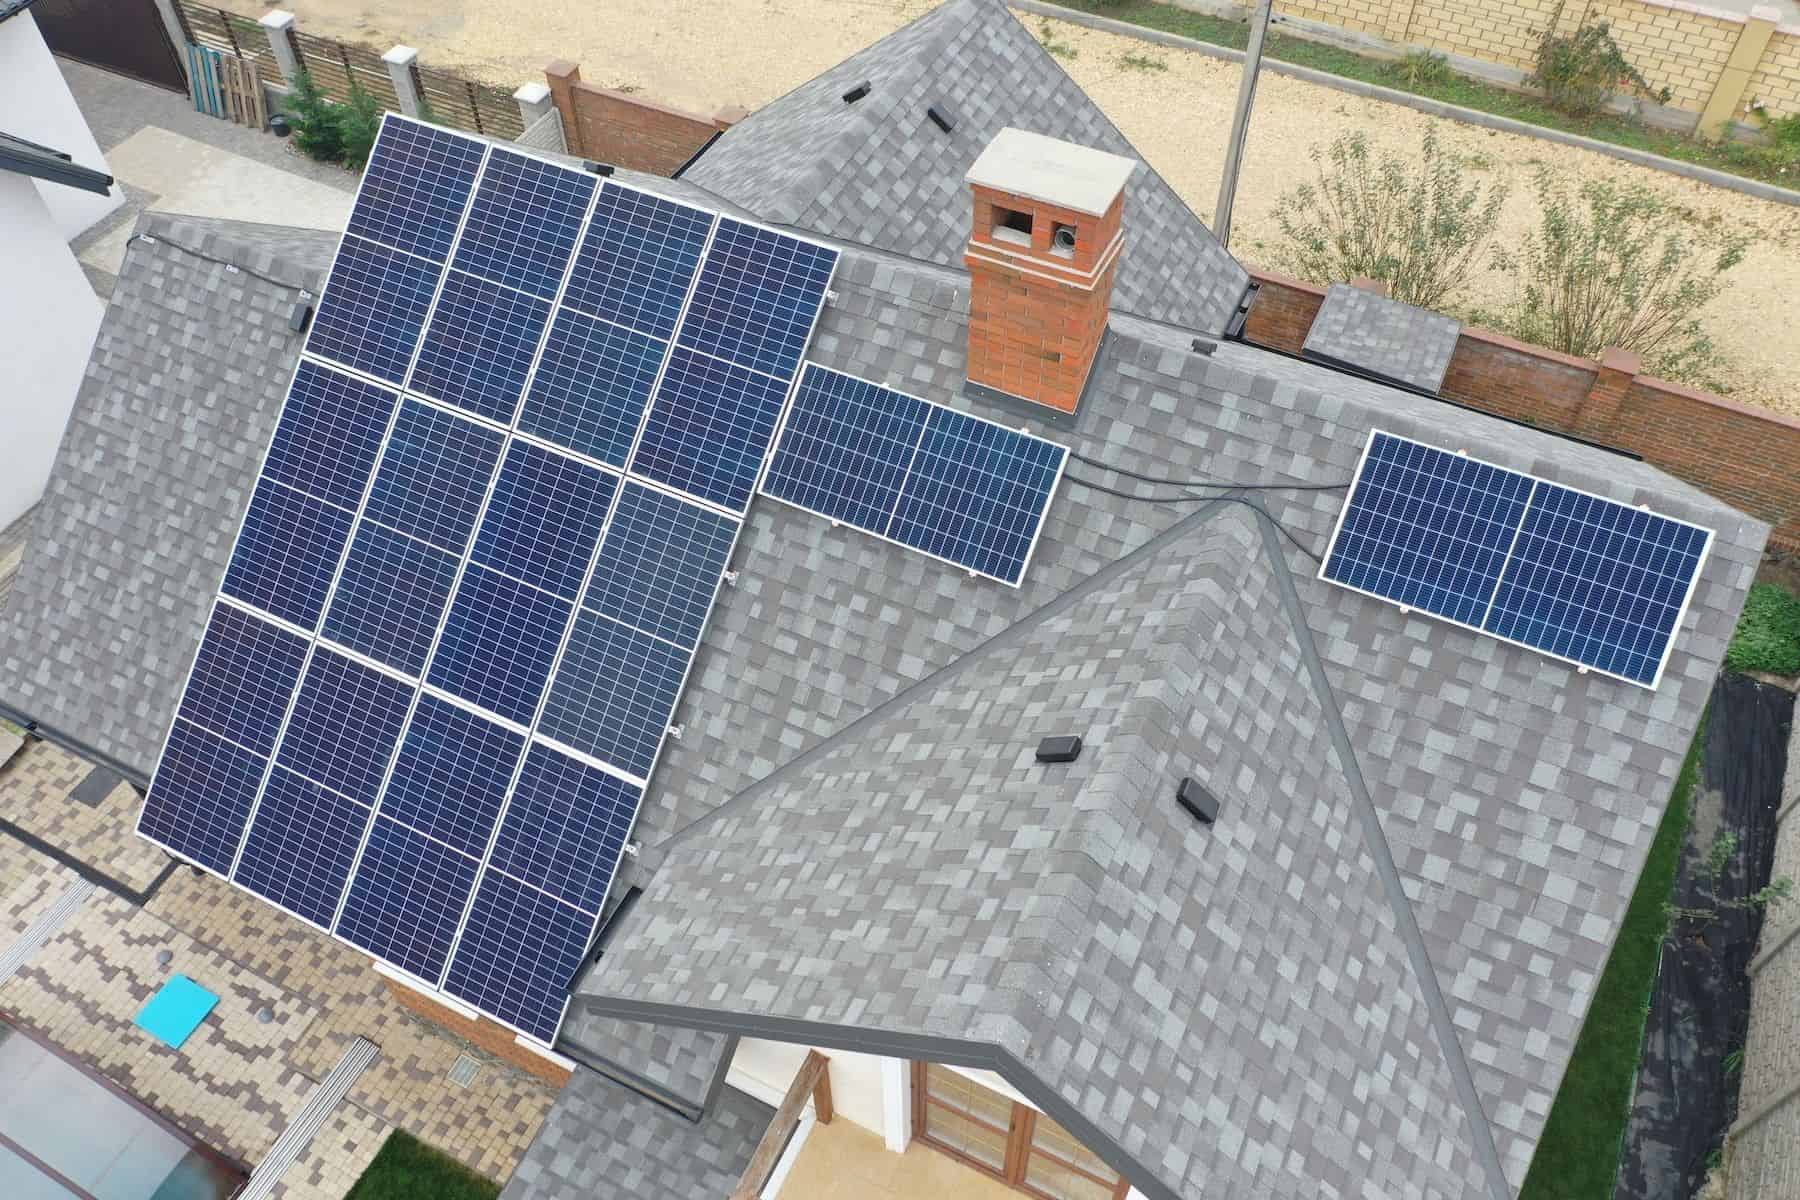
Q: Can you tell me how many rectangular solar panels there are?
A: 14